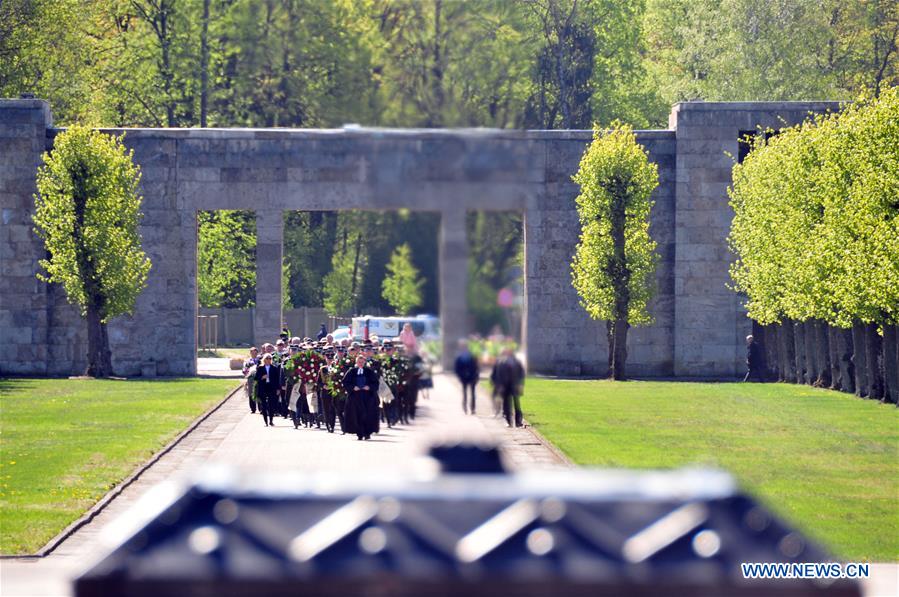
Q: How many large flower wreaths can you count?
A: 3